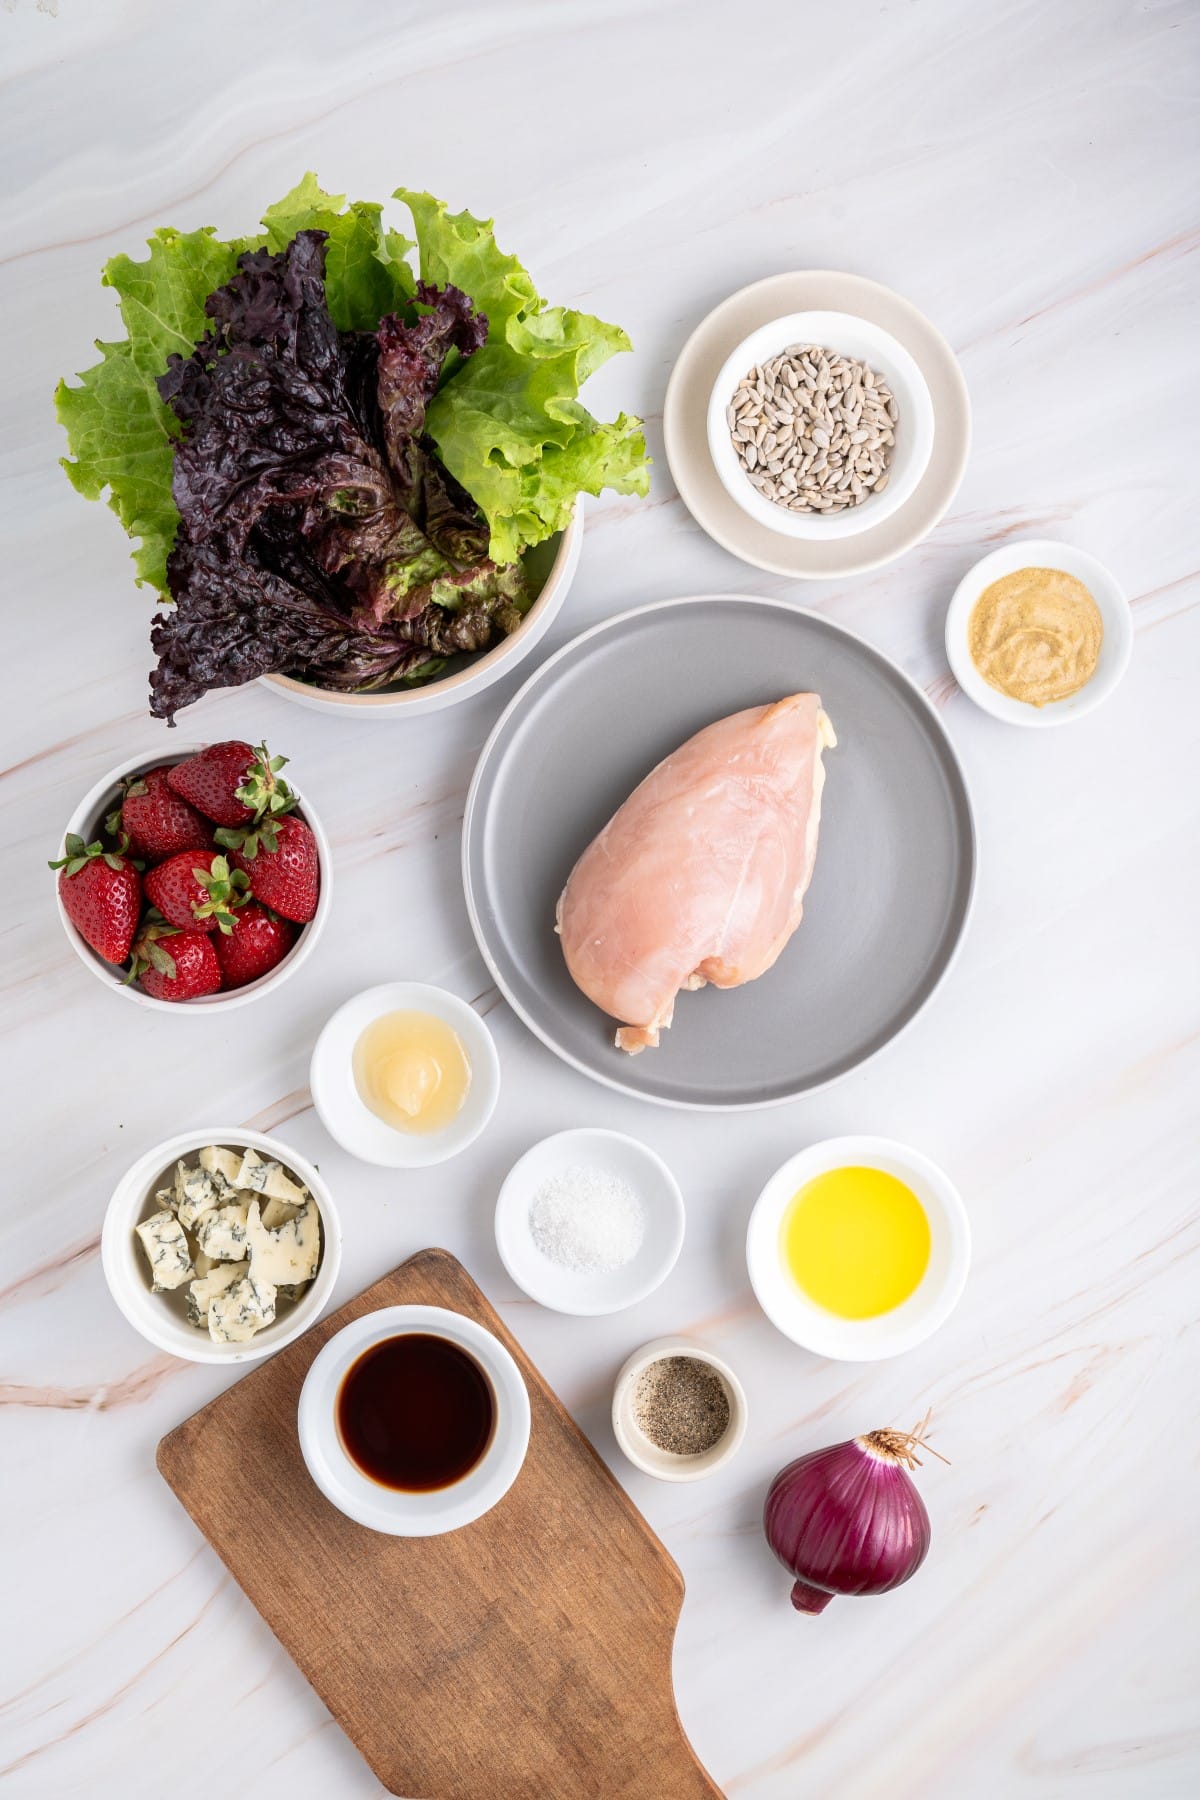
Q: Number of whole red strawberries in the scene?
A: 7